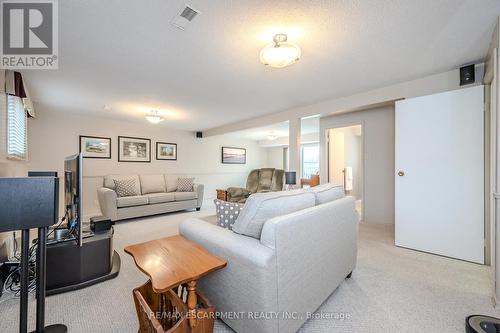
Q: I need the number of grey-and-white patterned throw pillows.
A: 3